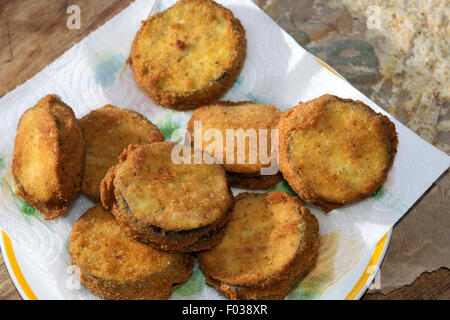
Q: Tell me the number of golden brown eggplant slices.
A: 8